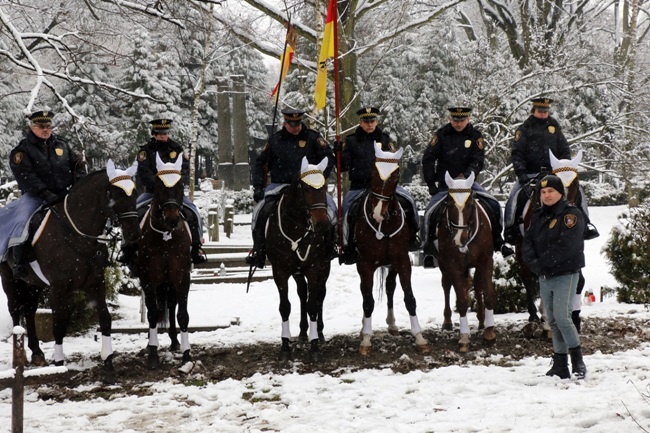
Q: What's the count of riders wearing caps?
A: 6